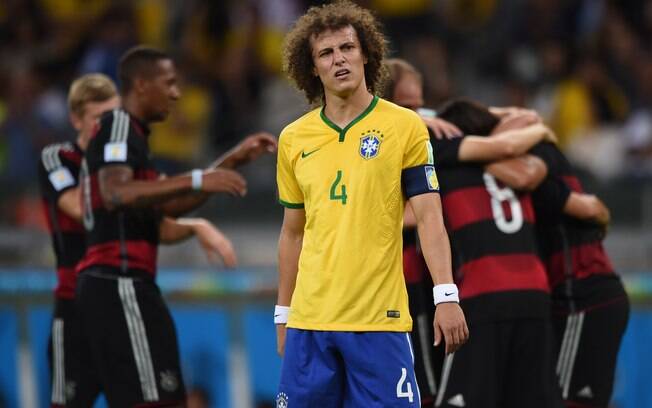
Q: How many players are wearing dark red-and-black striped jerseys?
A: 5